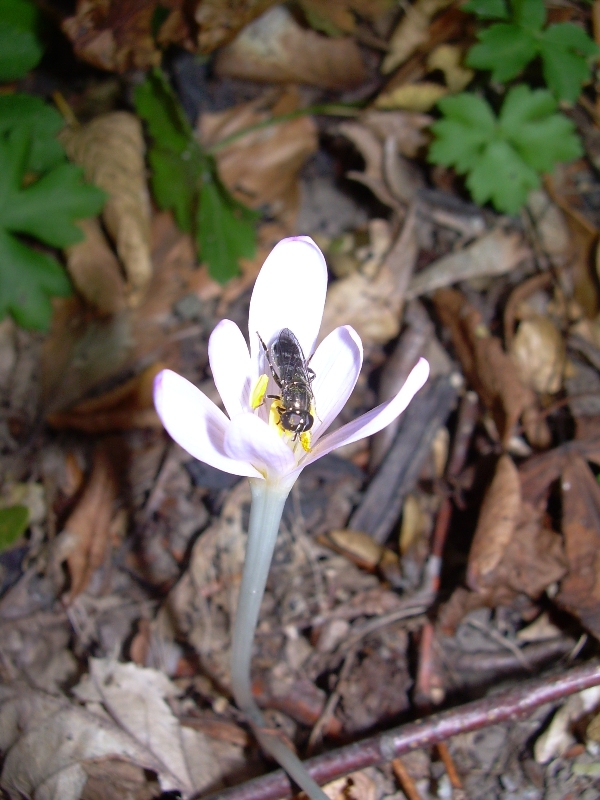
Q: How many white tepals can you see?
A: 6